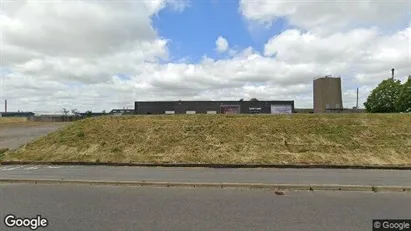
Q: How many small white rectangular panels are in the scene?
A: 3